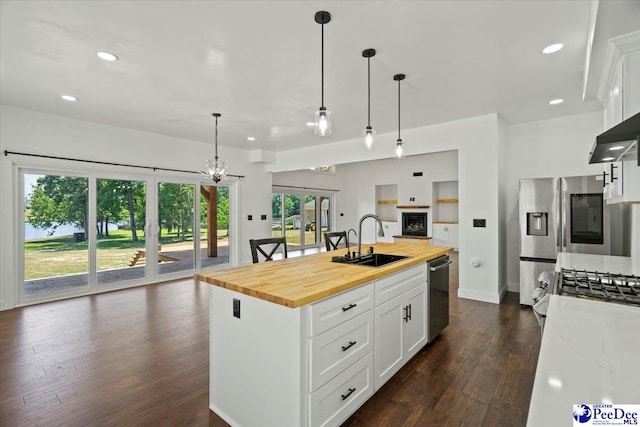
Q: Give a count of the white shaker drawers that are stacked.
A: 3